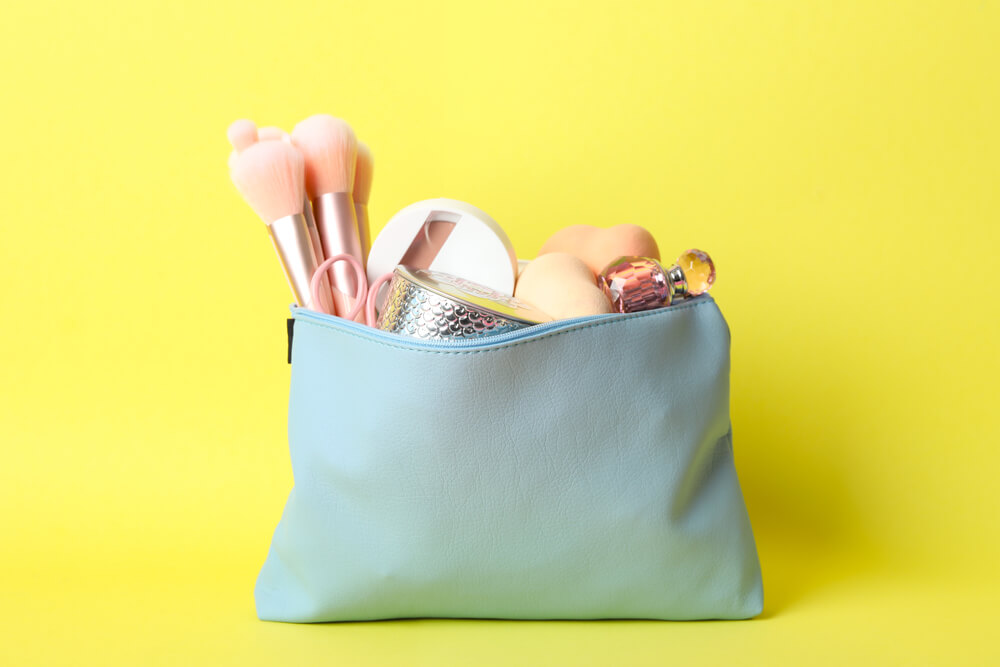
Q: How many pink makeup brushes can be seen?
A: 5